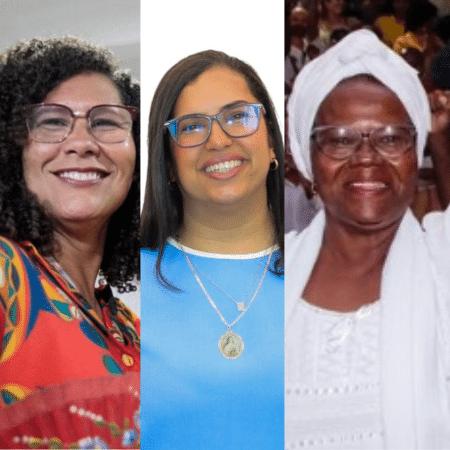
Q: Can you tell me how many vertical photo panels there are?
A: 3